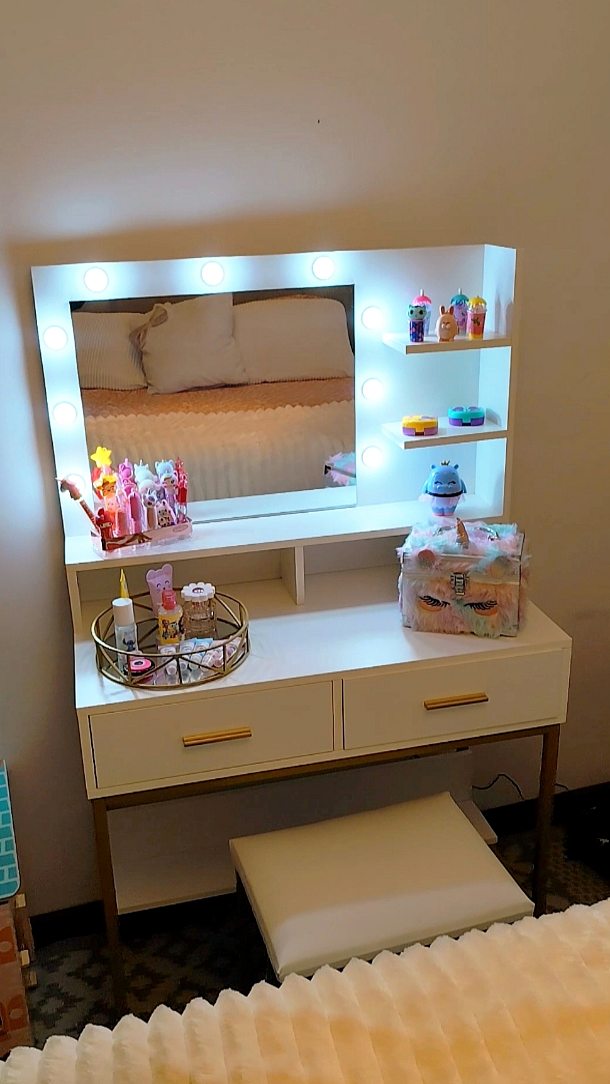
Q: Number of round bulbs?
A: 9